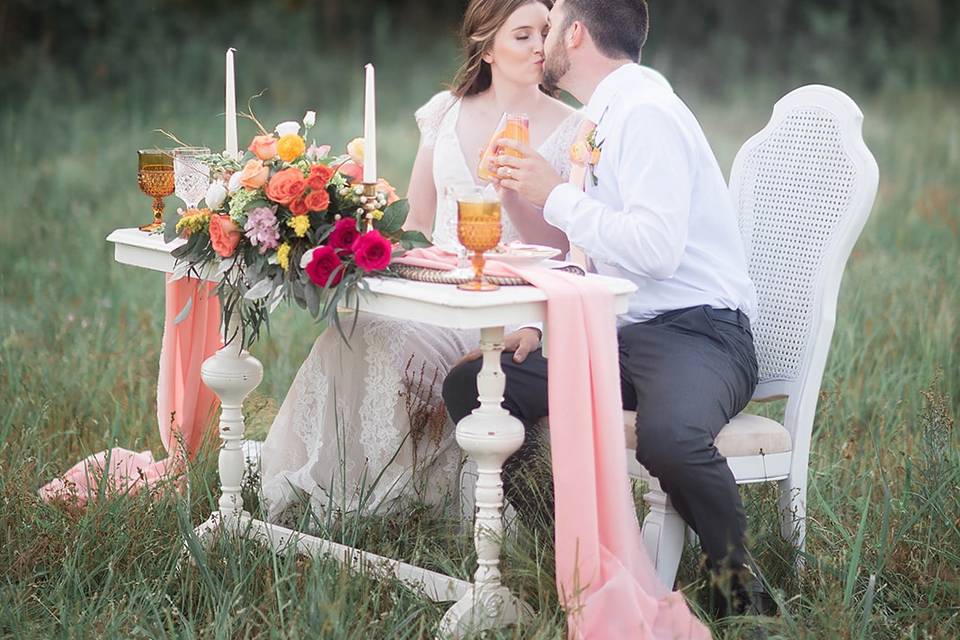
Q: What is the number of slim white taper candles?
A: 2